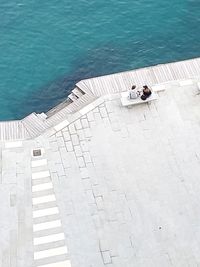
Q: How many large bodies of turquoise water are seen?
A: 1